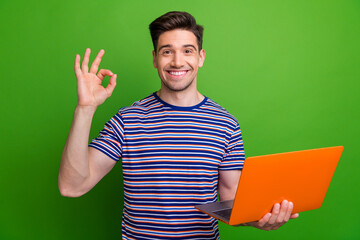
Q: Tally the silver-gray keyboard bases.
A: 1